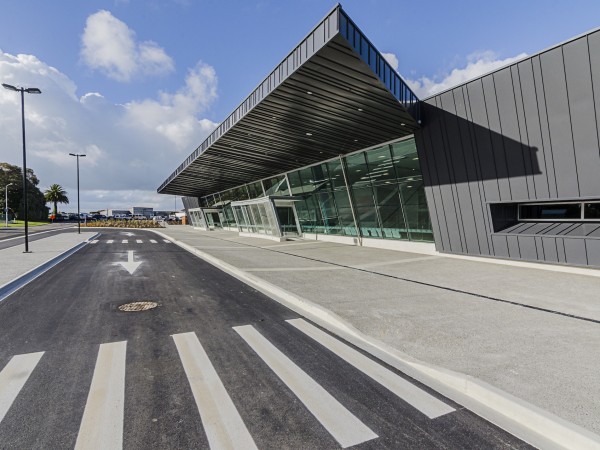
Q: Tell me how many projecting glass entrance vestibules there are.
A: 2